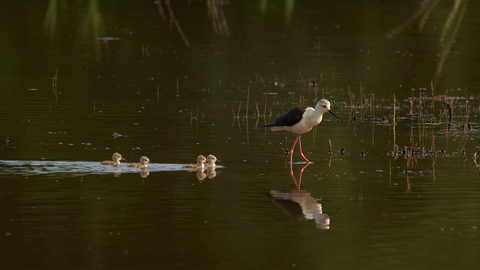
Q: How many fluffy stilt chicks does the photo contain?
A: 4